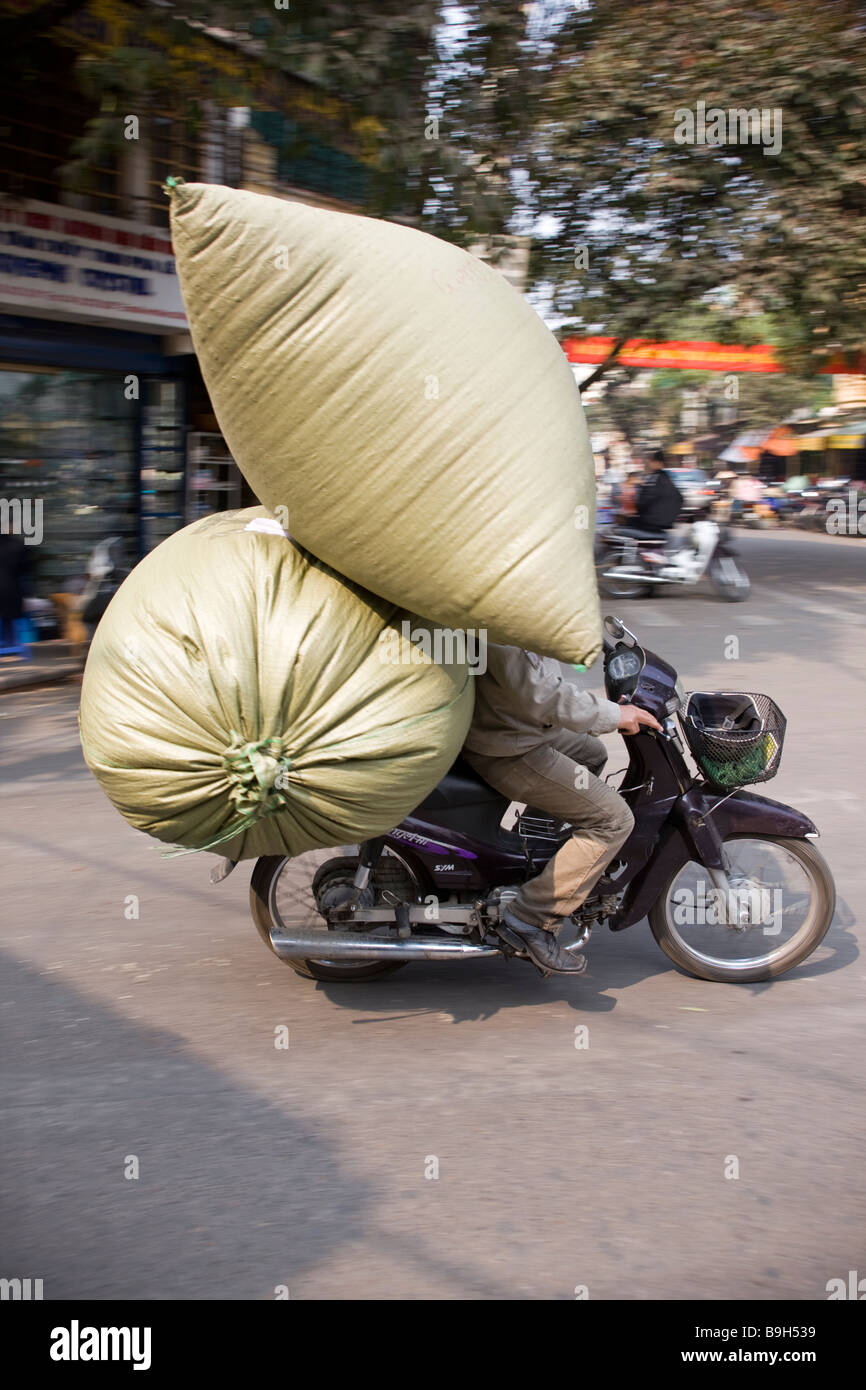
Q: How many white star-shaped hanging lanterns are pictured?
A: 0